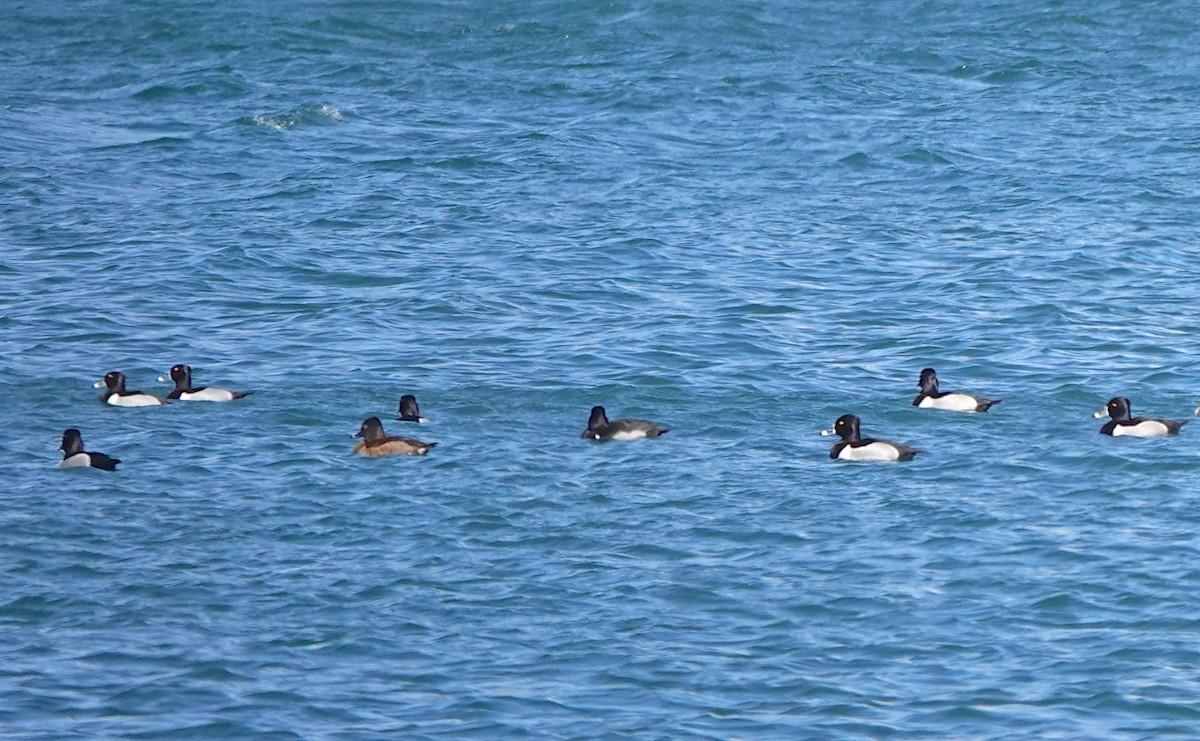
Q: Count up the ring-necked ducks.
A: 9